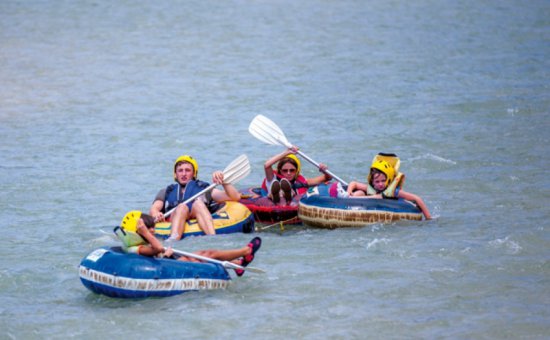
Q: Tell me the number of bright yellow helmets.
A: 4